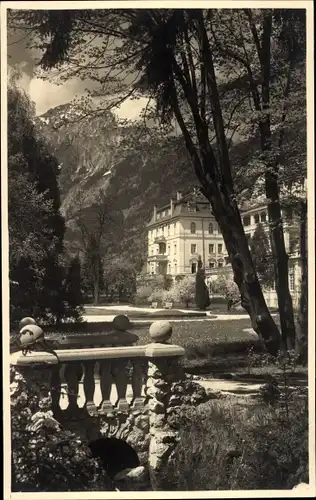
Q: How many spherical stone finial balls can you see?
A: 4